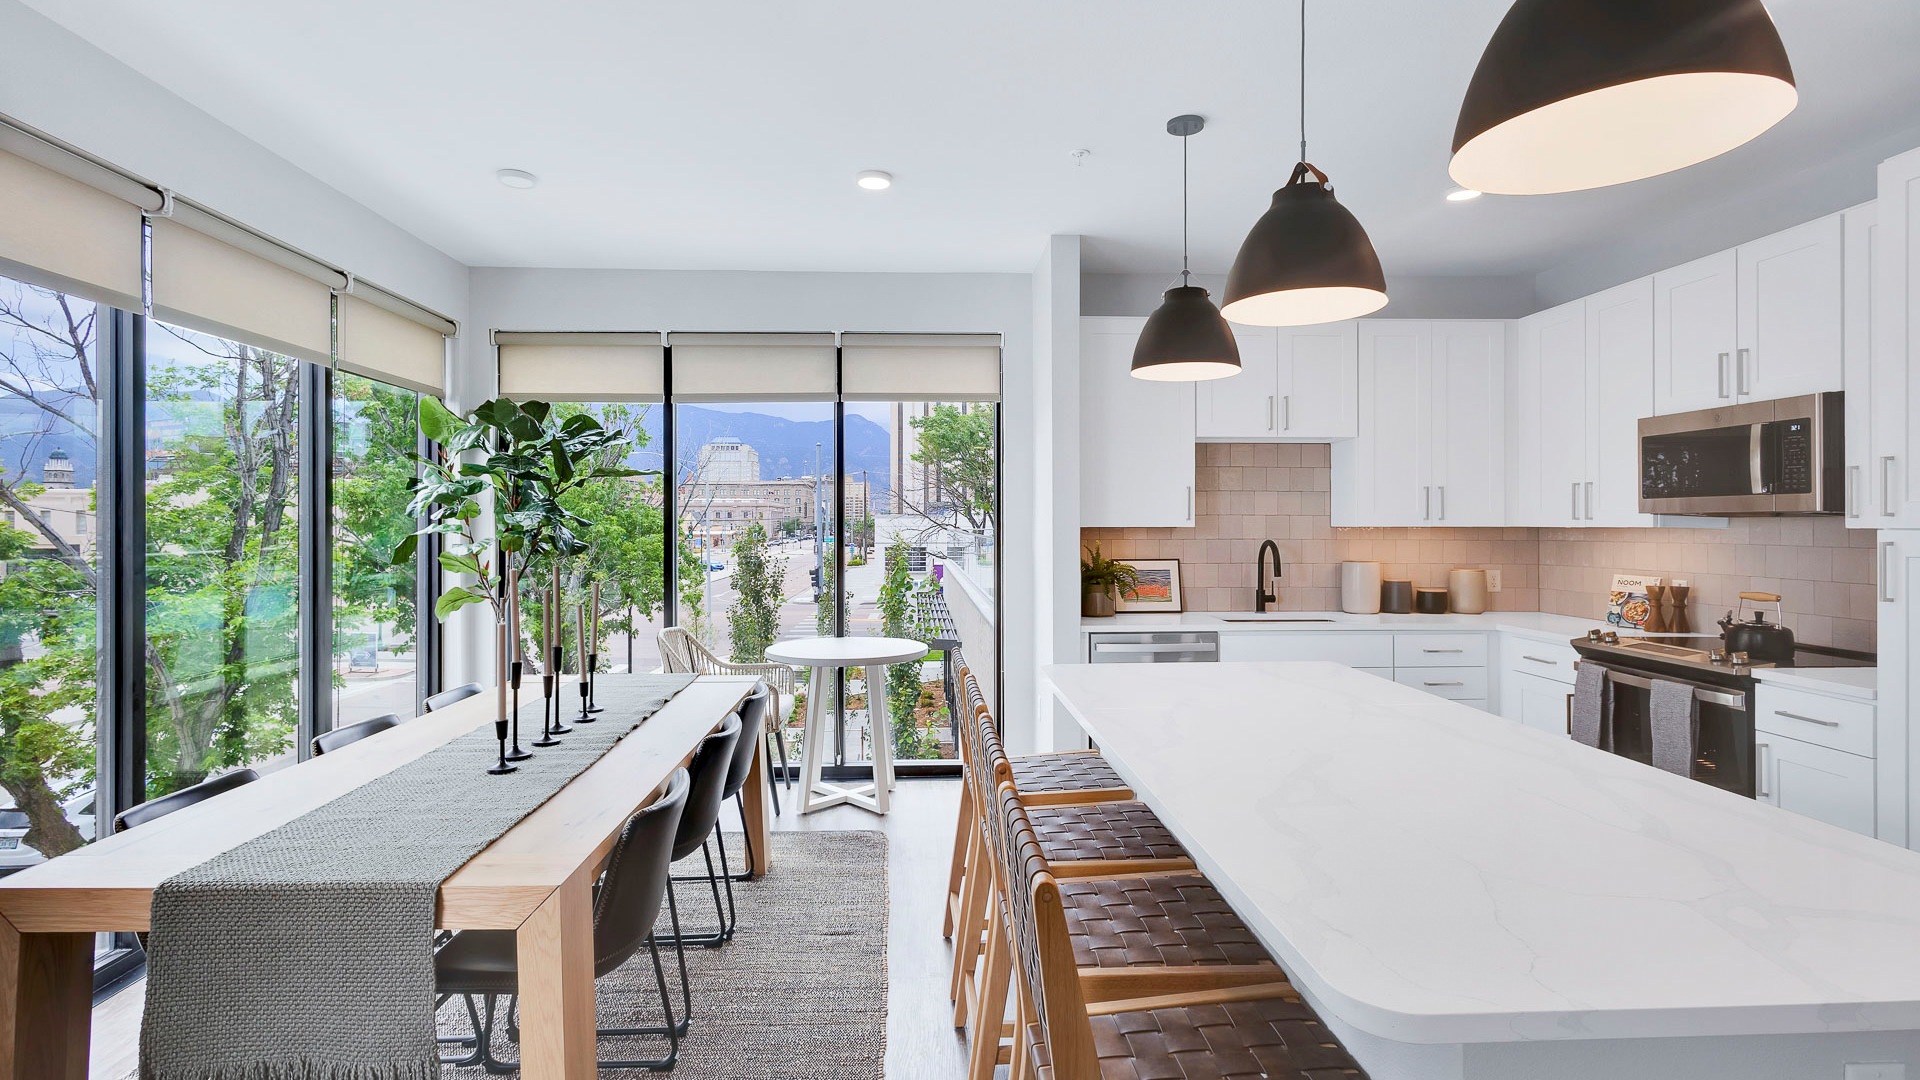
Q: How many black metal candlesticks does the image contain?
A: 6